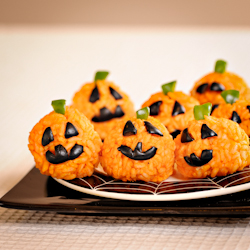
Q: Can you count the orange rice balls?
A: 7